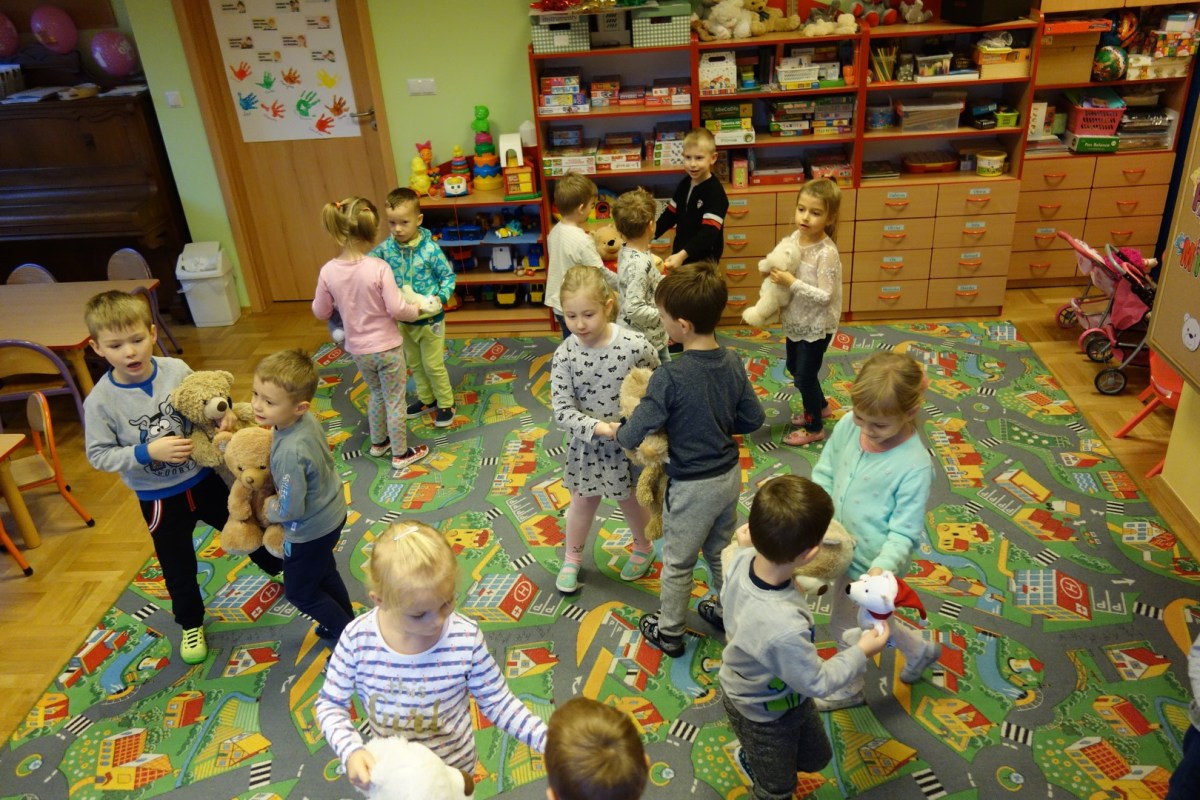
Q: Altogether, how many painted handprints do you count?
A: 9